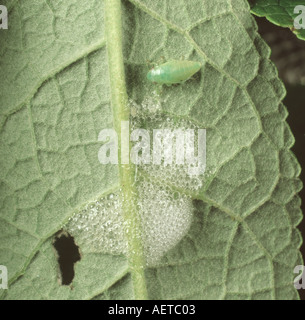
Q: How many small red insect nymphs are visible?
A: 0